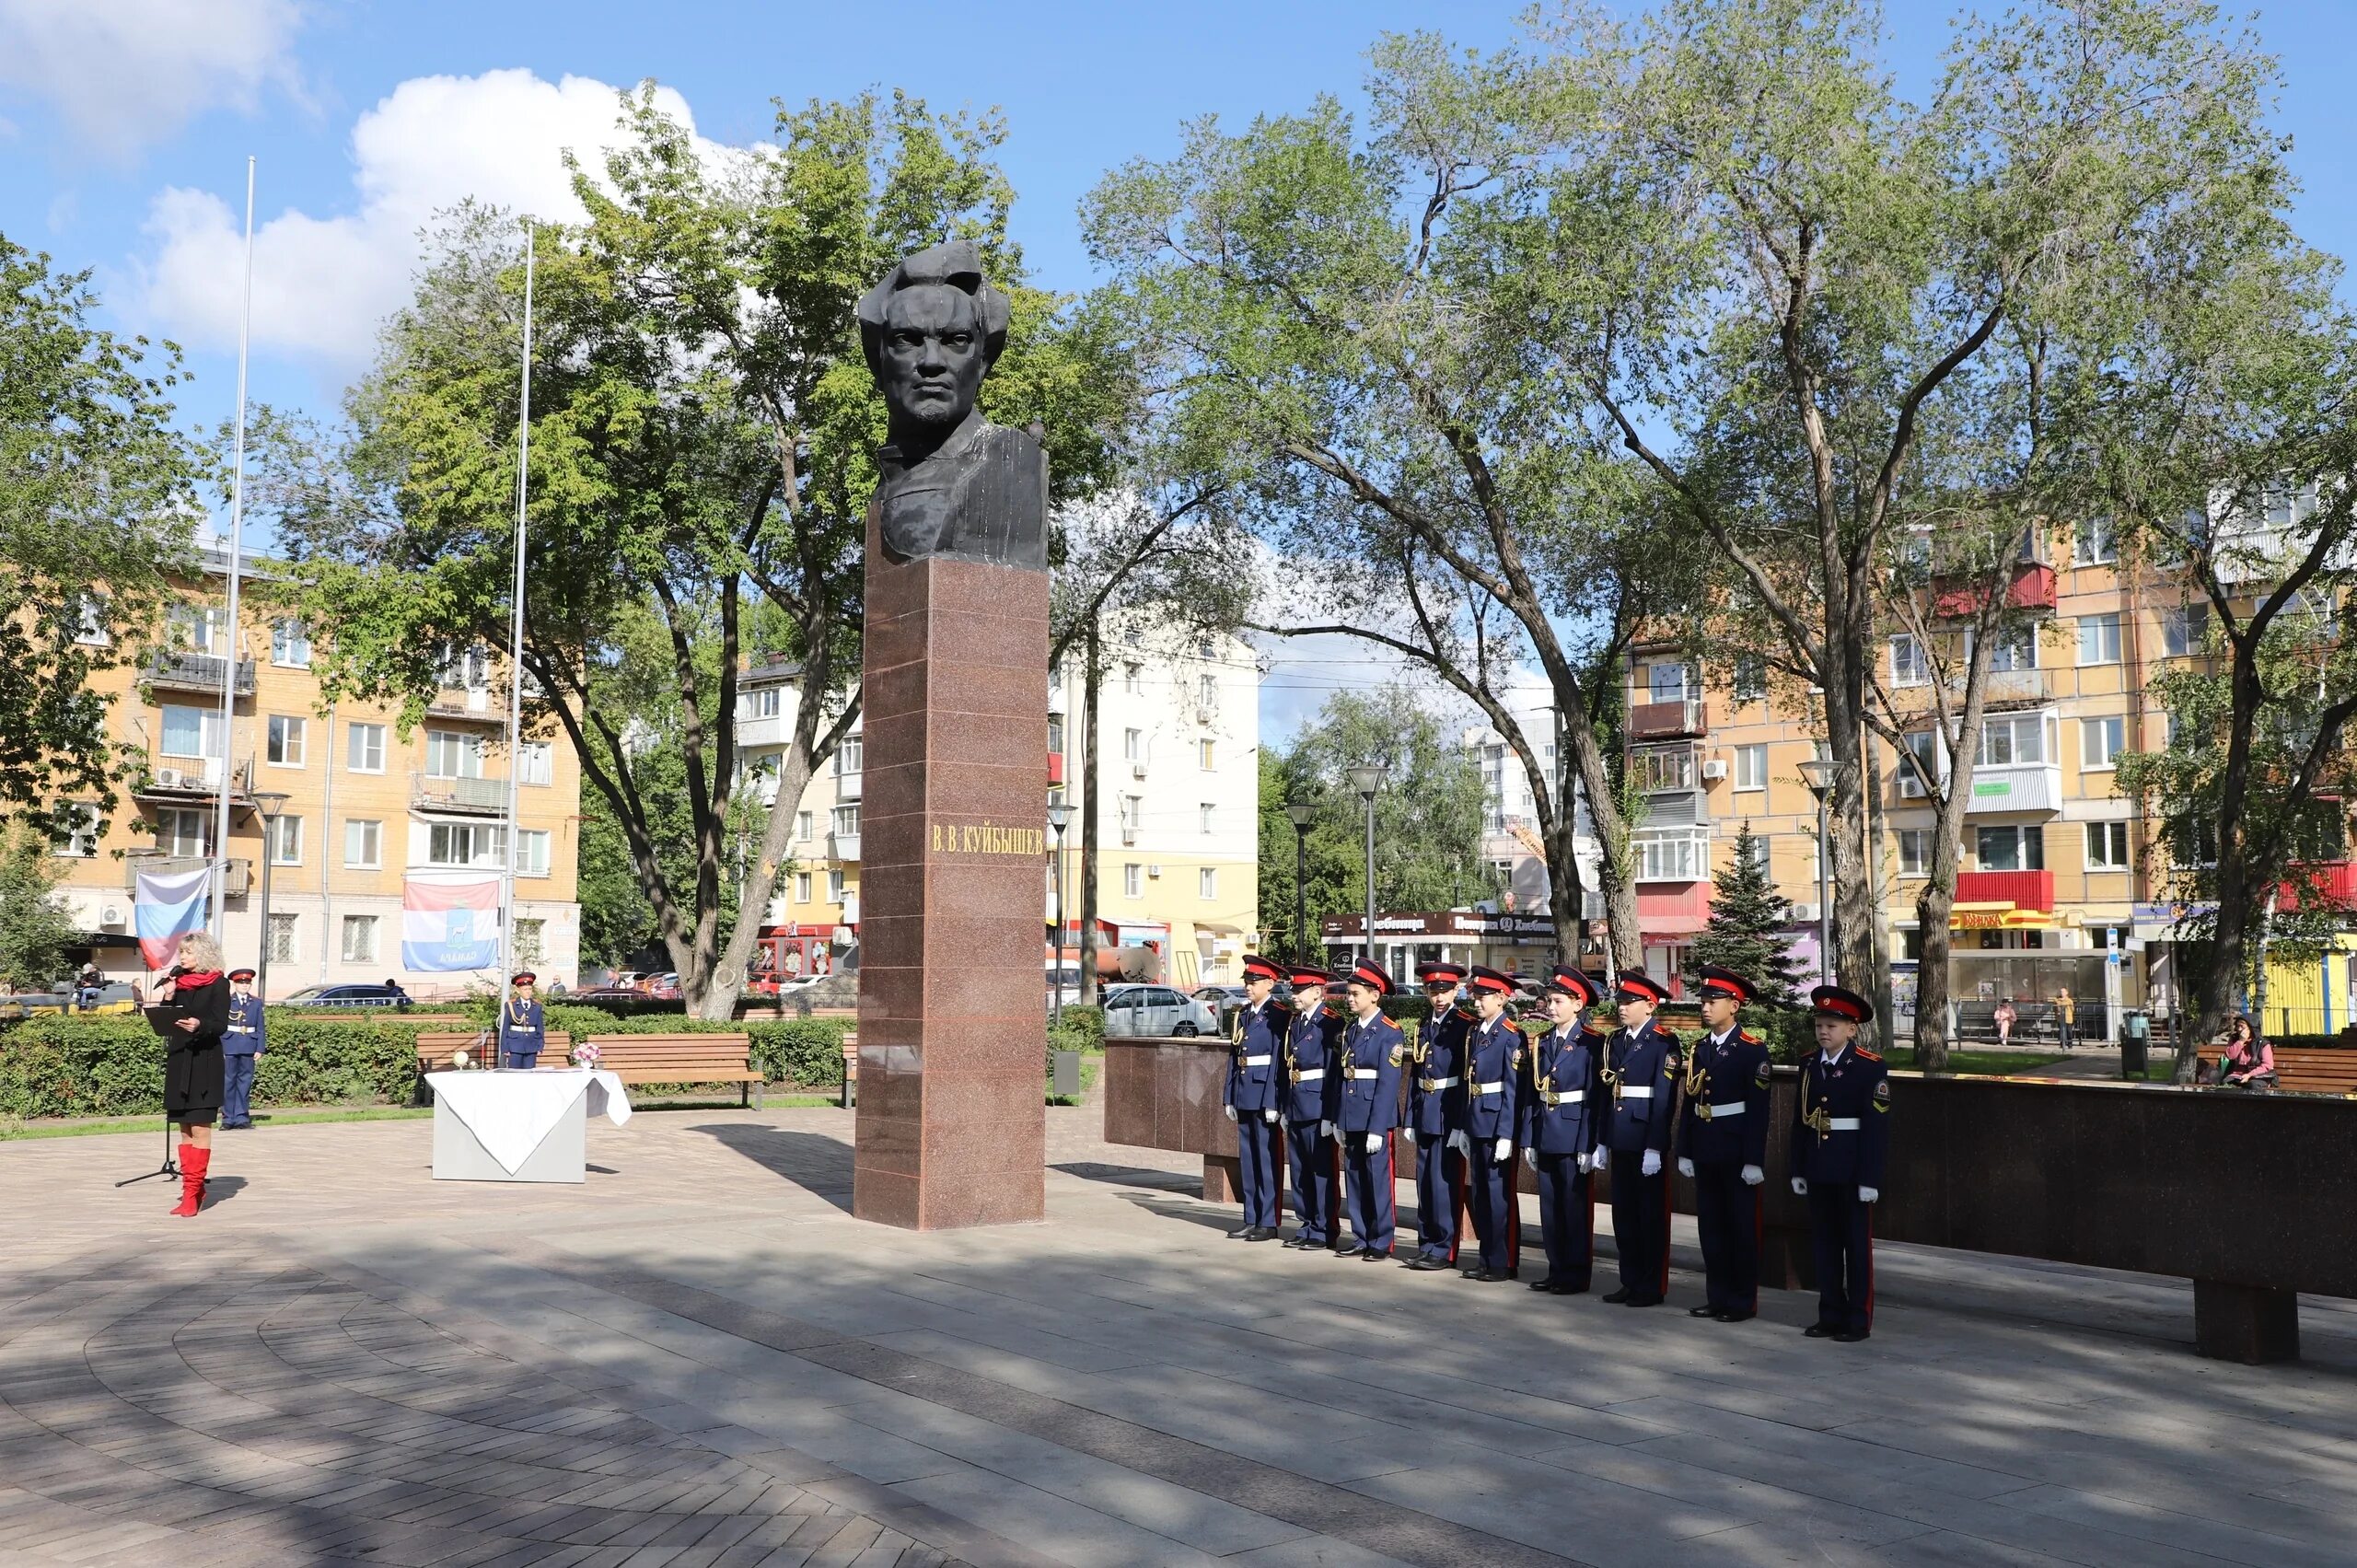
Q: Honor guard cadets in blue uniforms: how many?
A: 11